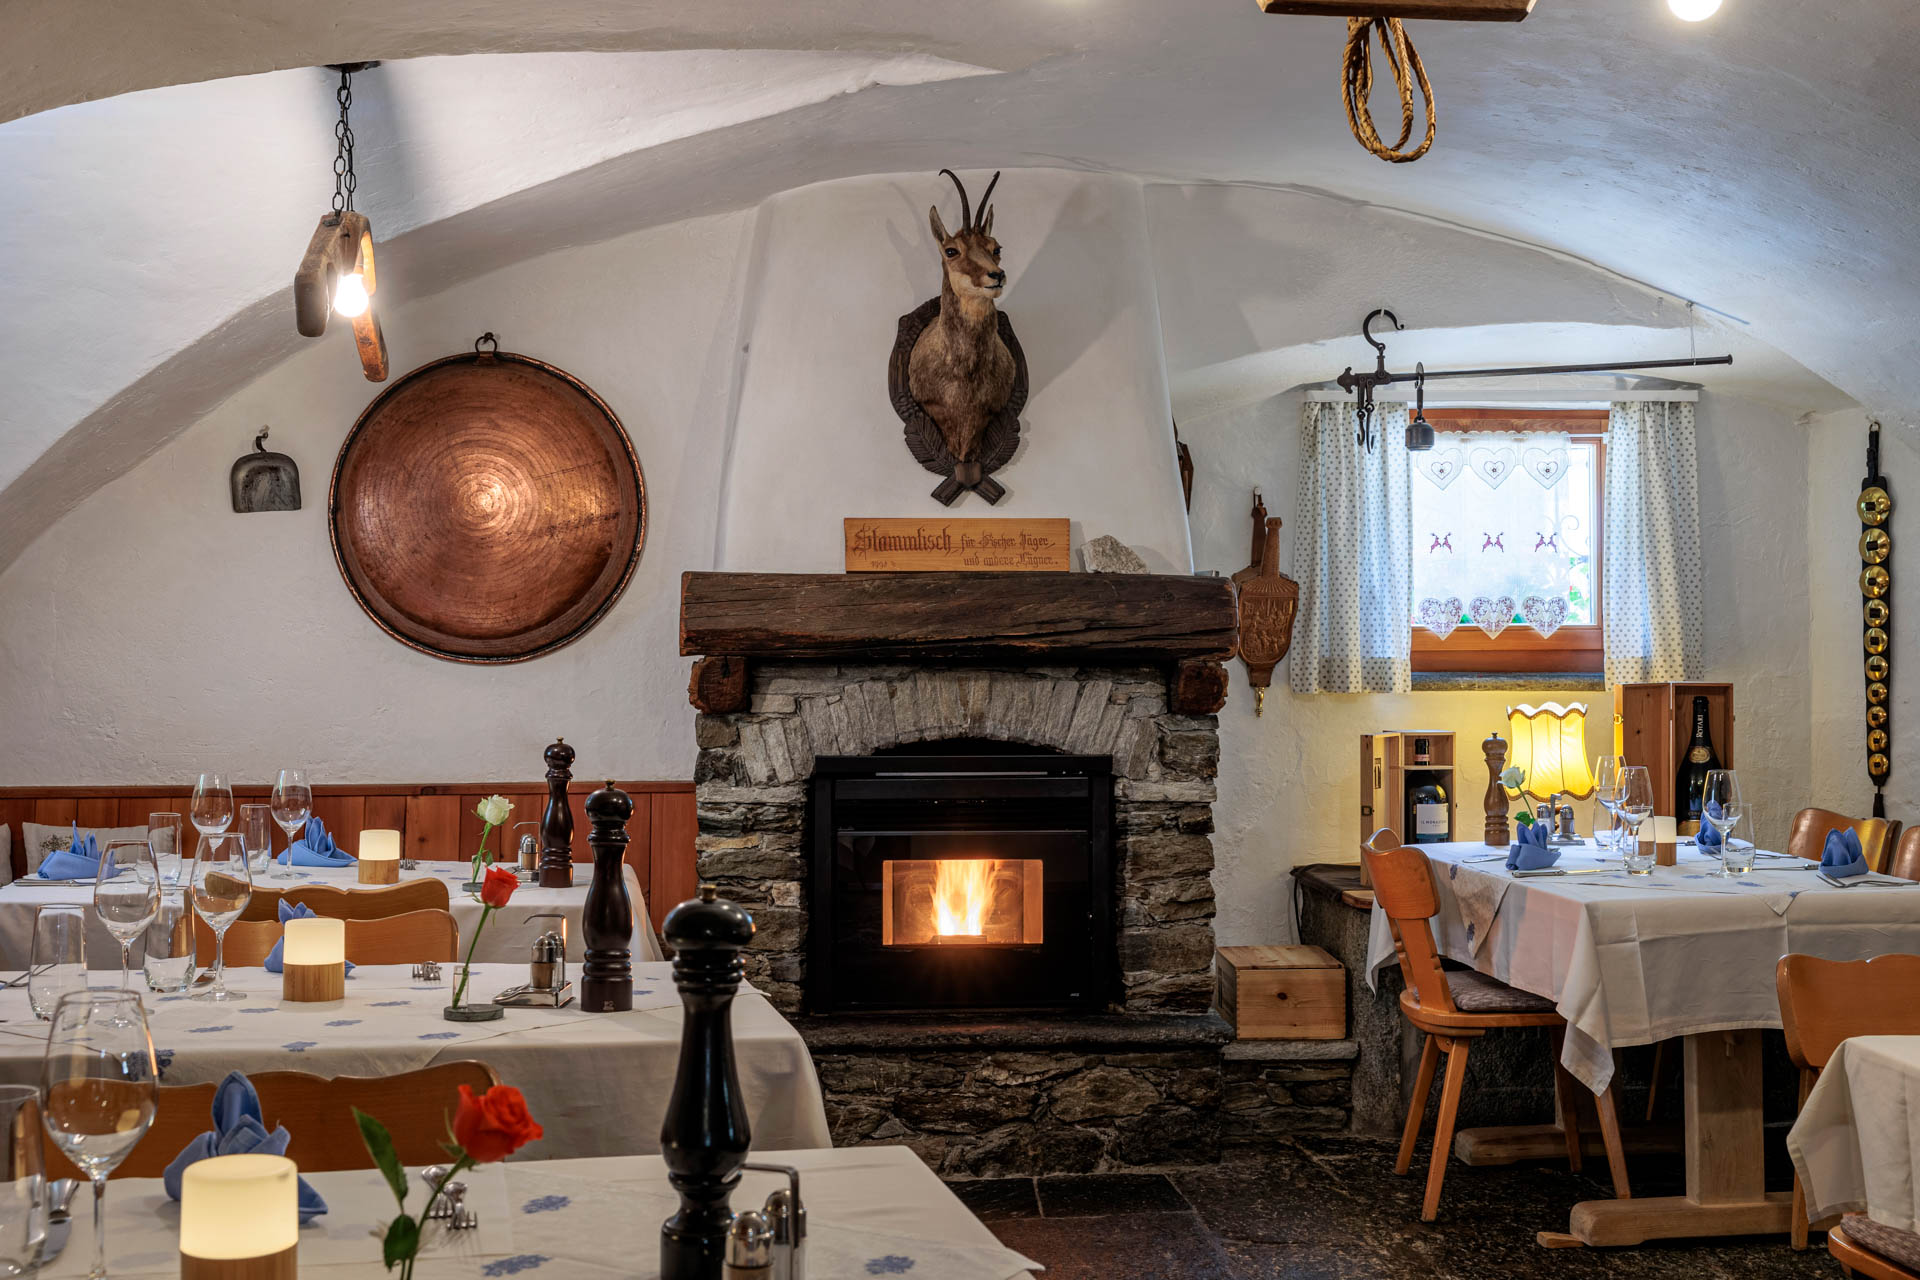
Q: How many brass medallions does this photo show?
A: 10